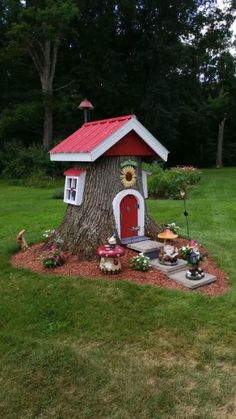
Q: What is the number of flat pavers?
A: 3